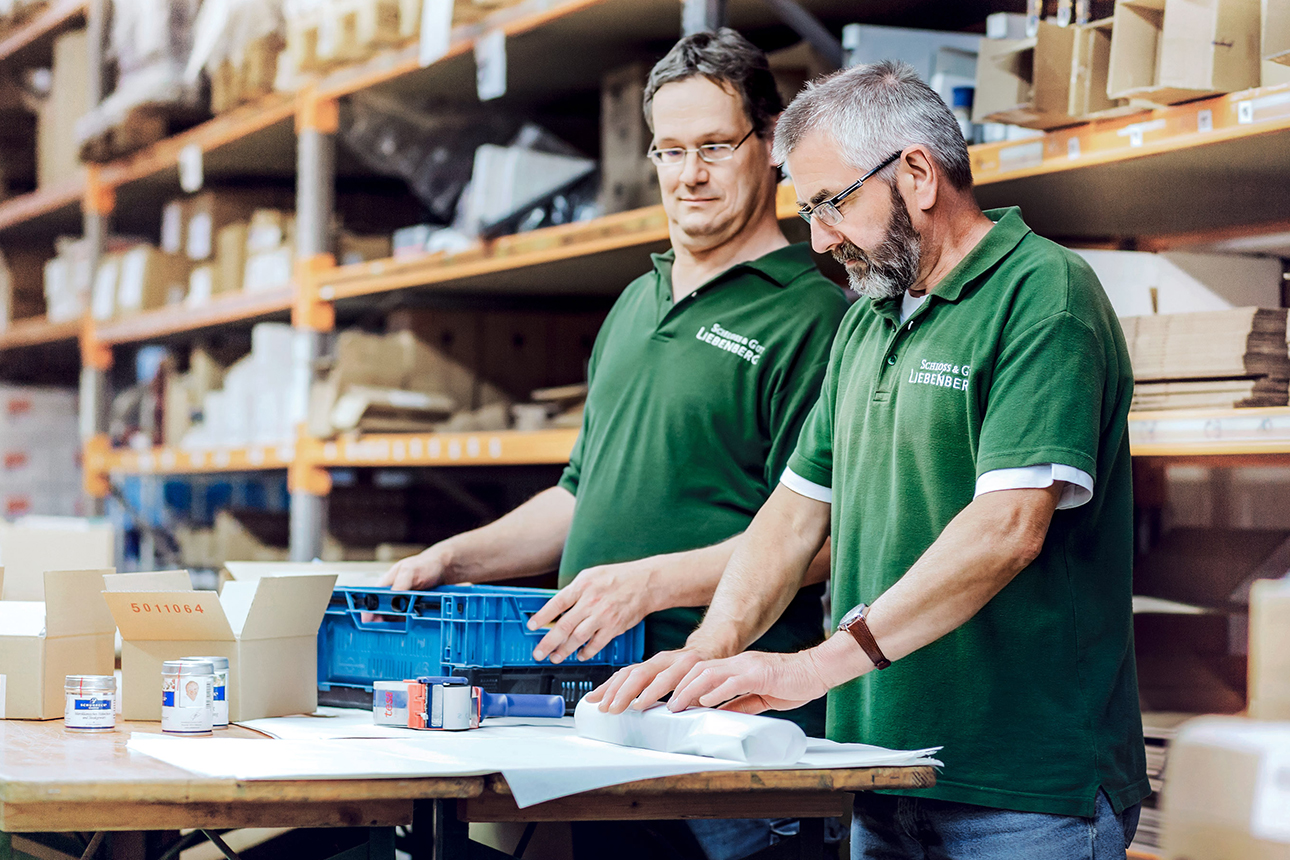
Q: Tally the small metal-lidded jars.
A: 3